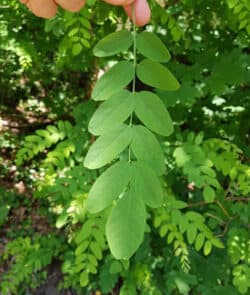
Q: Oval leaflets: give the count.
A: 11